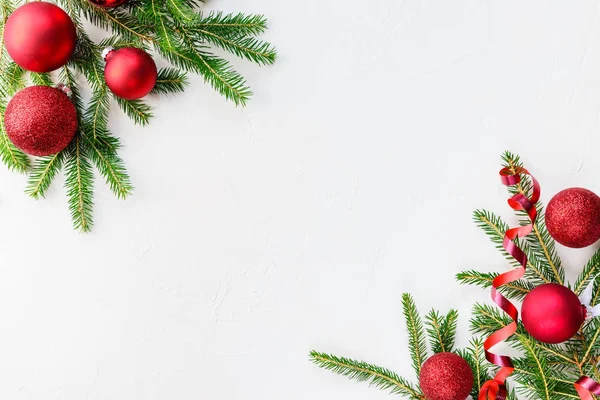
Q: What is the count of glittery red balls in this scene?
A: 3